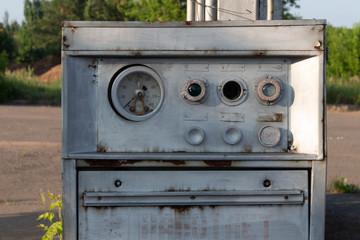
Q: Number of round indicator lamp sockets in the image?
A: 3